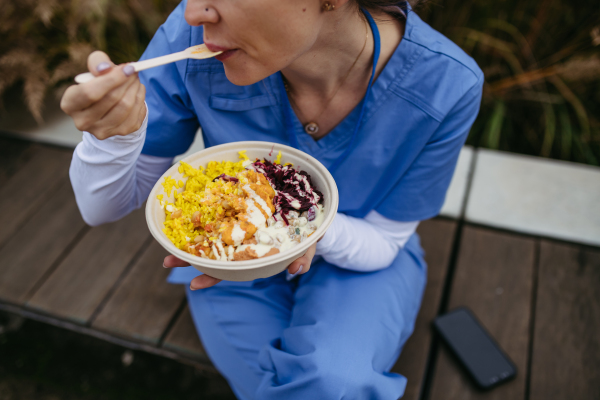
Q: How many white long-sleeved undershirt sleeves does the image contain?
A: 2